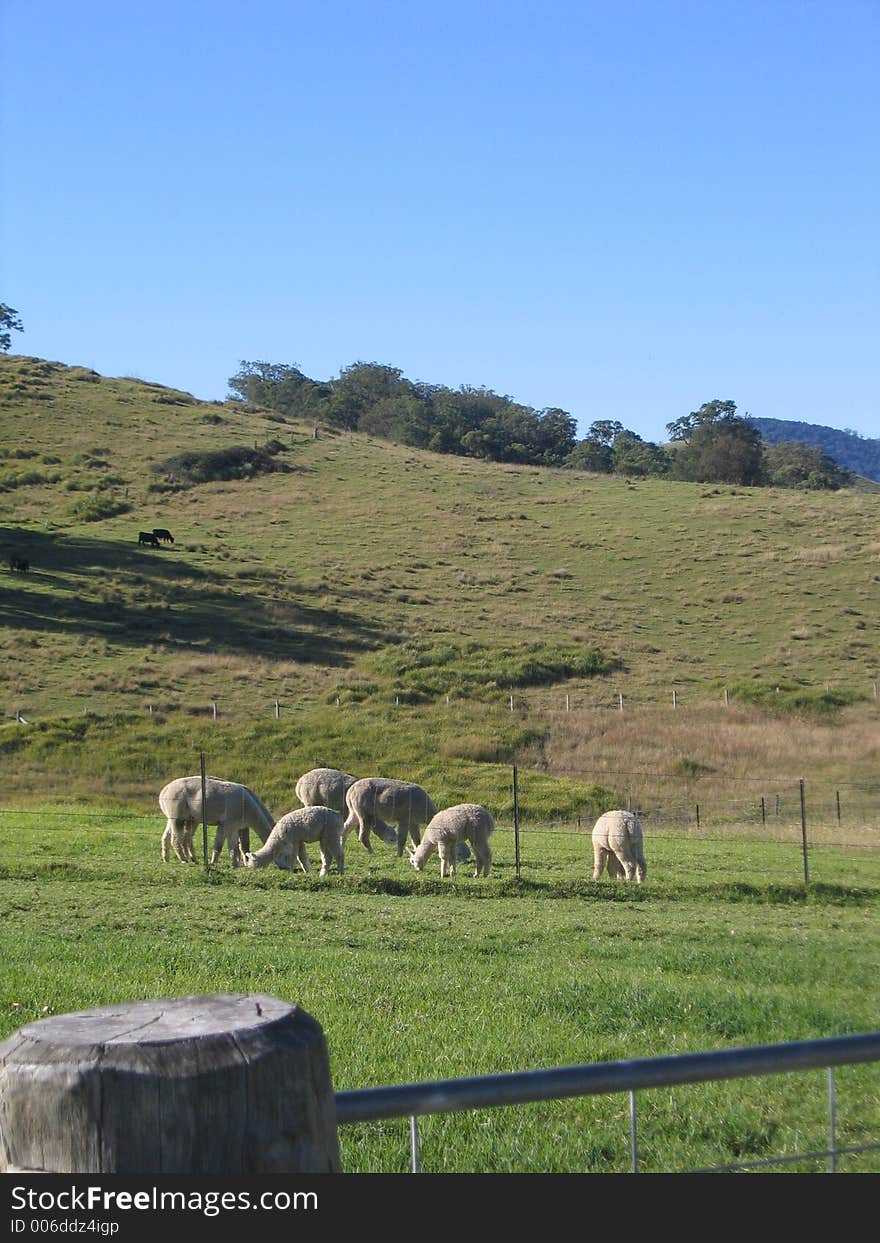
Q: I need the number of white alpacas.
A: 6